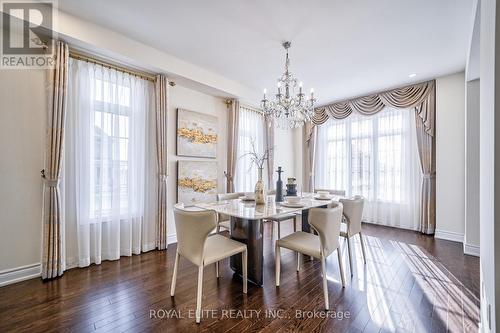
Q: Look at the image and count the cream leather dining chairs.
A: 6